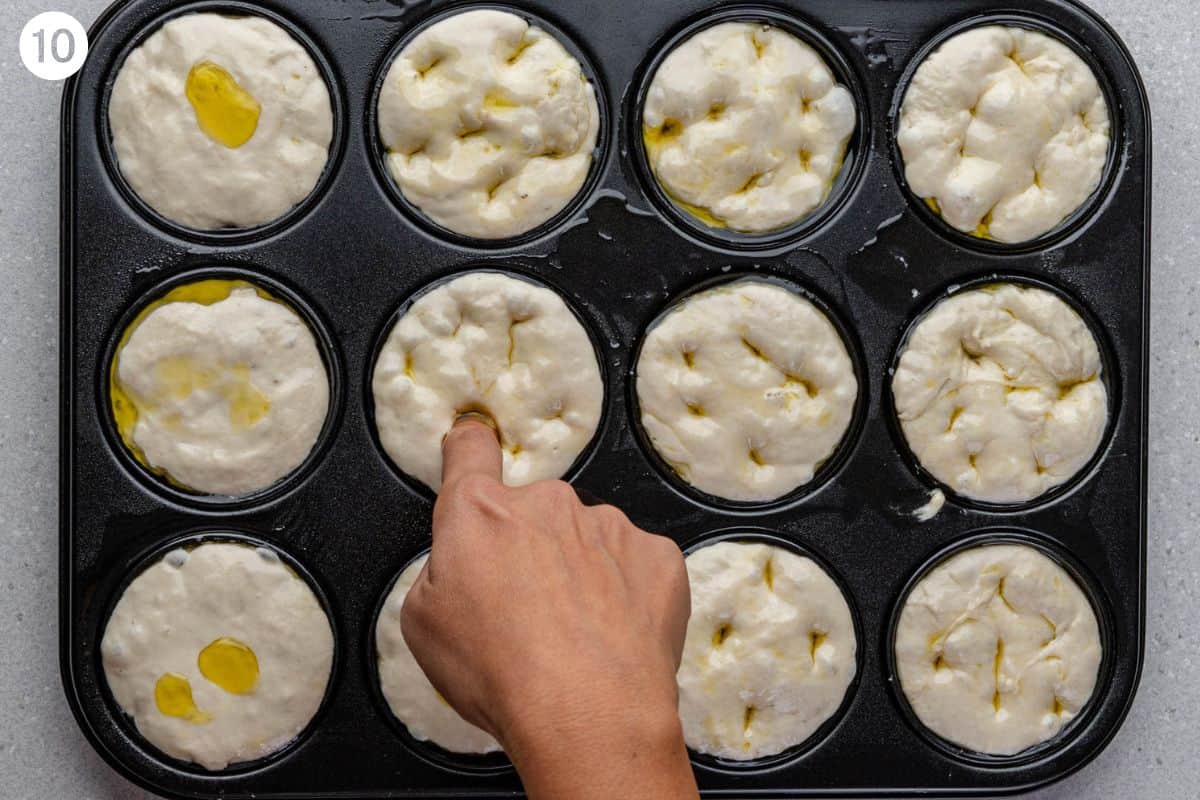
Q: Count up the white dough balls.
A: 12